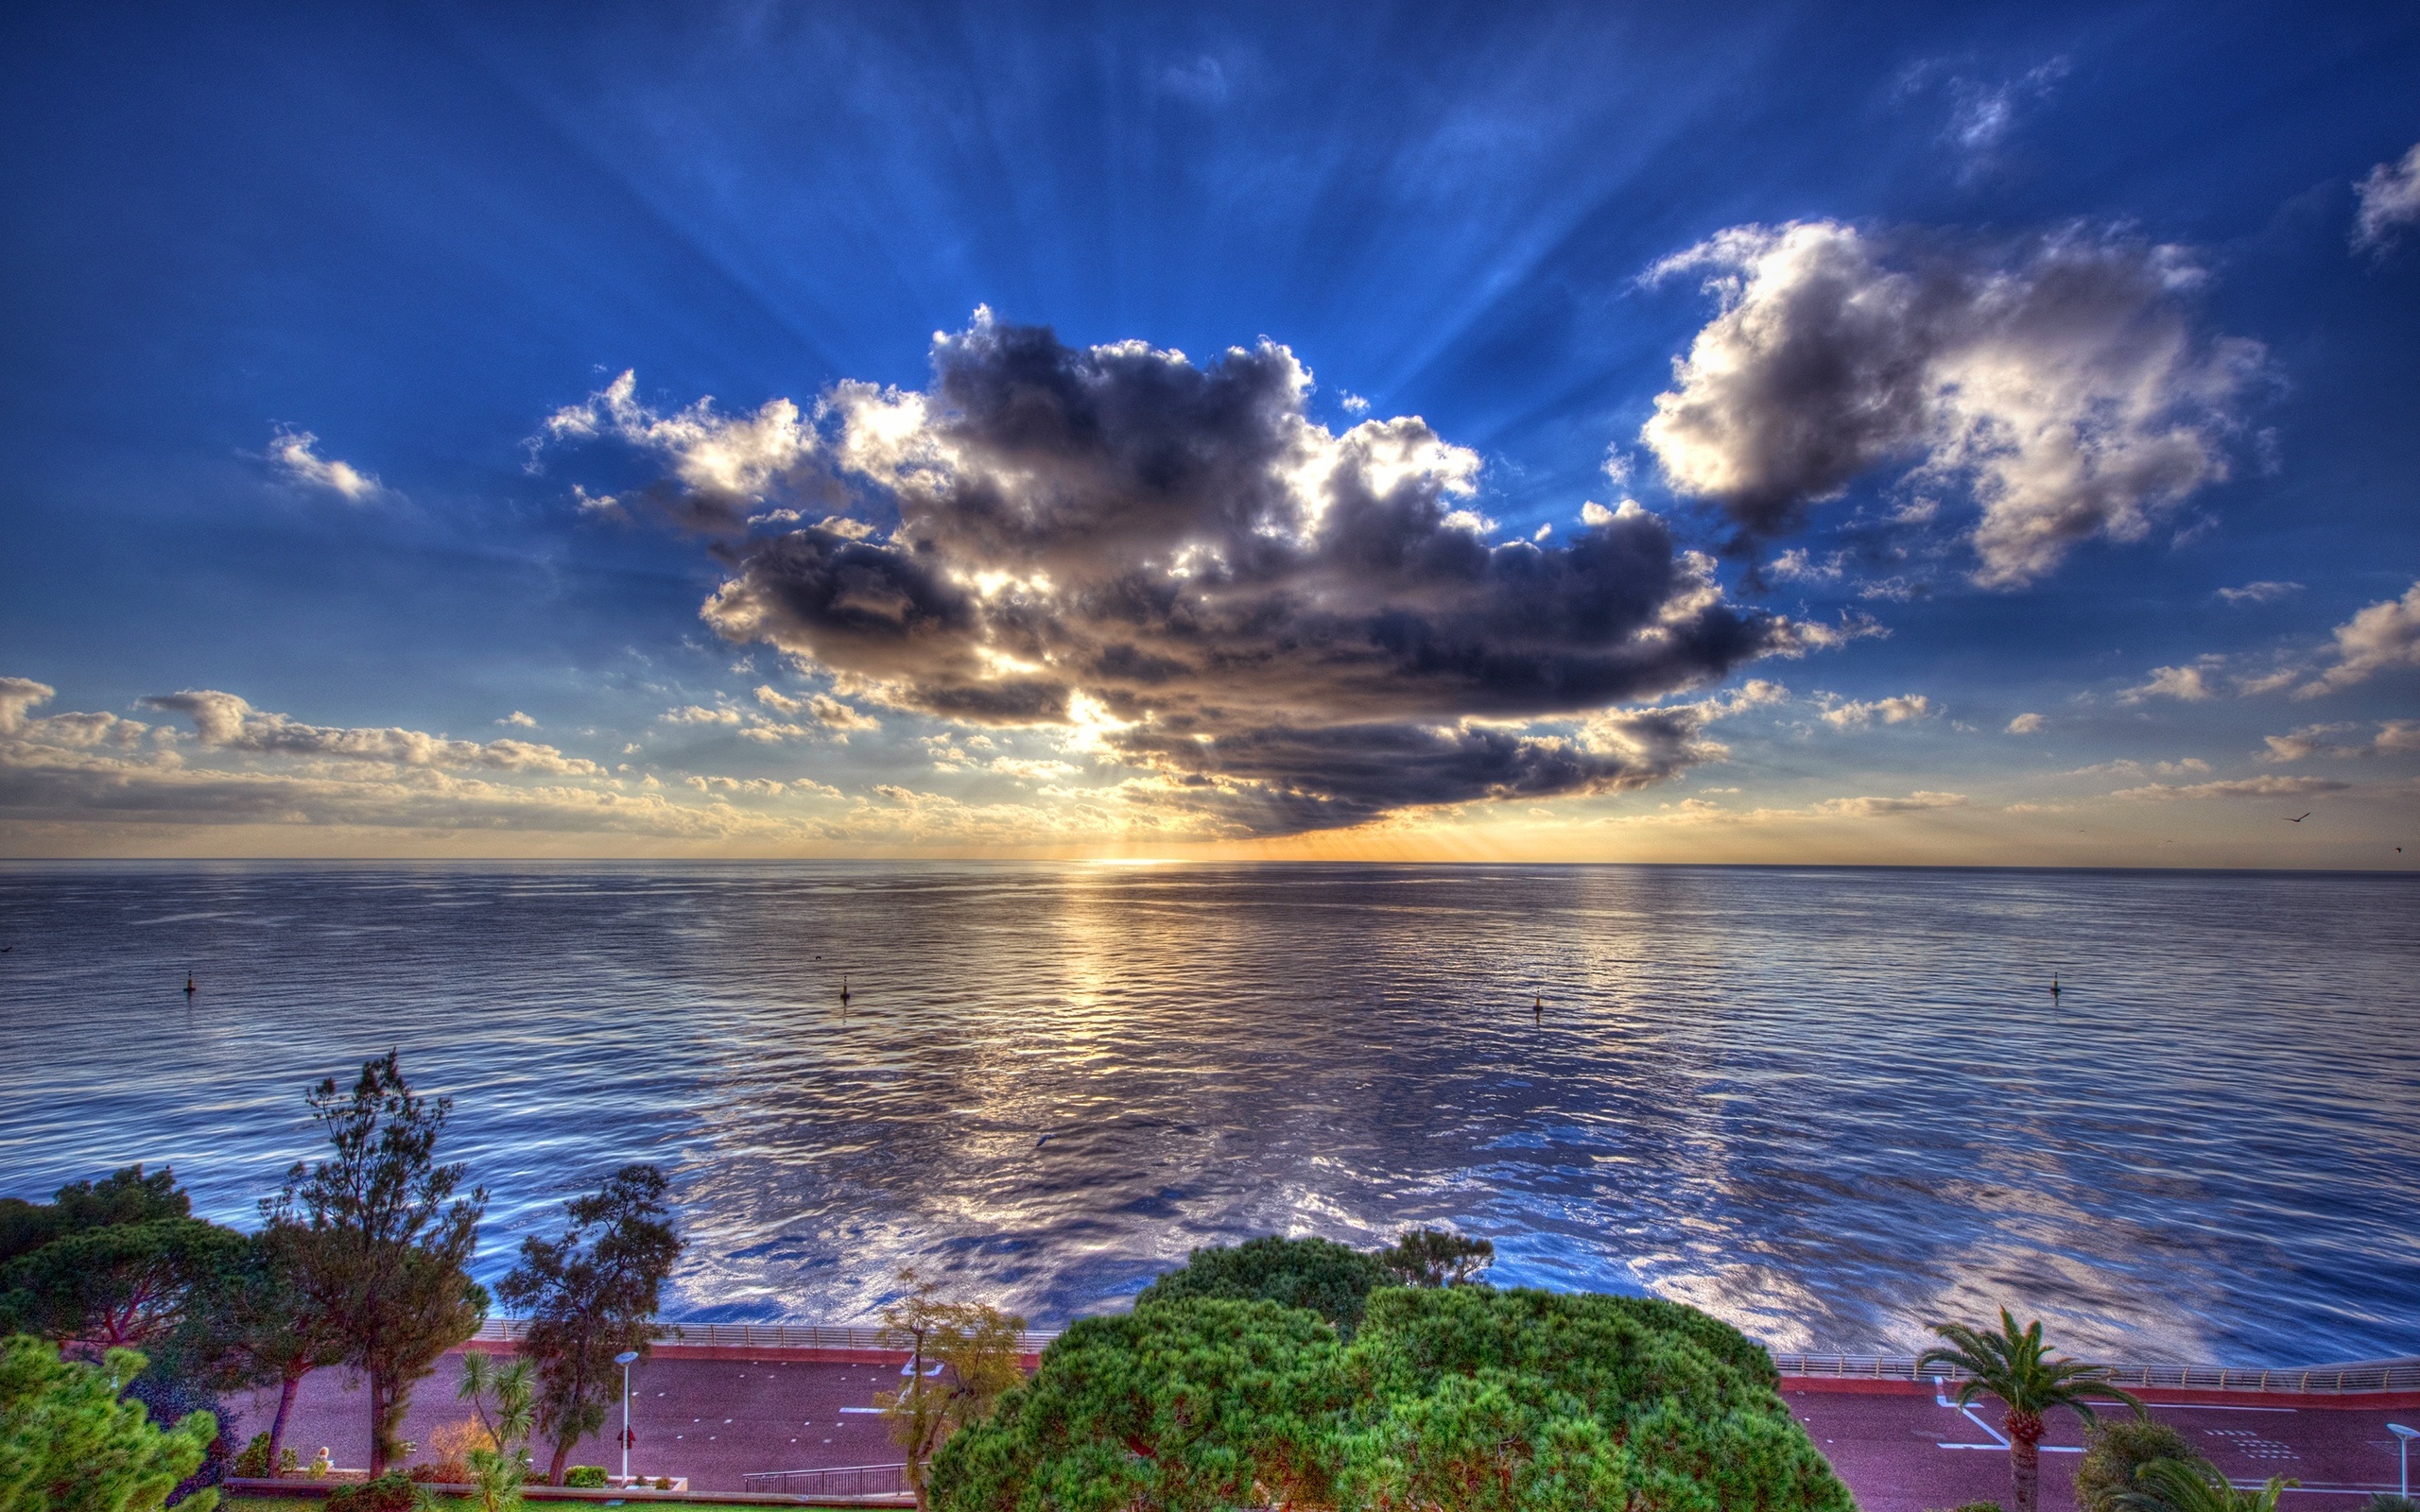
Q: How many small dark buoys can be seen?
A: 4